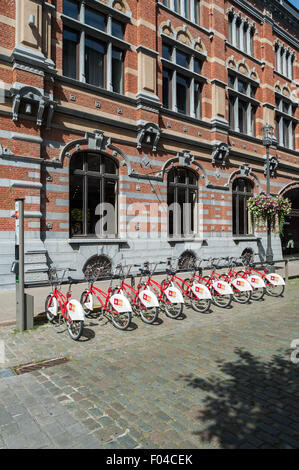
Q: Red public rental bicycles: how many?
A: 9